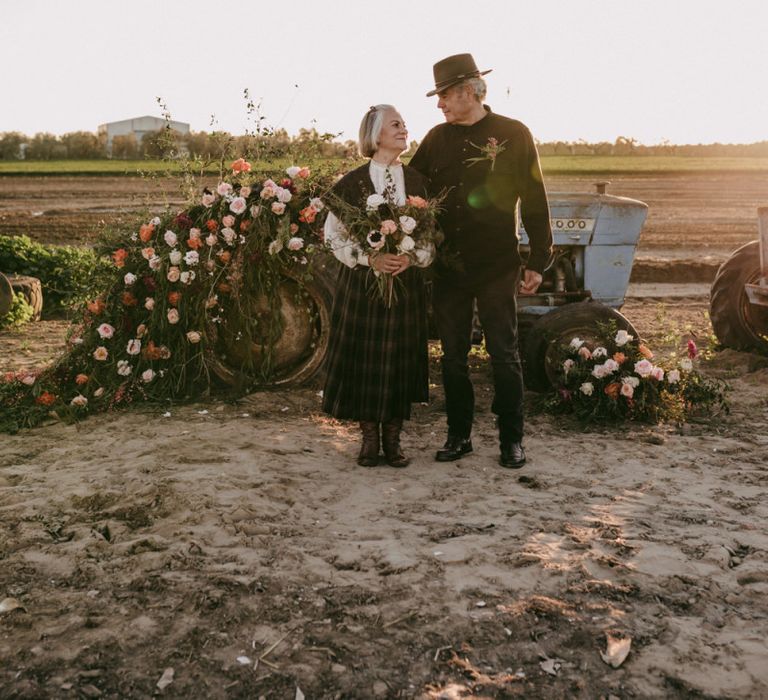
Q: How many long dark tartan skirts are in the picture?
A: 1